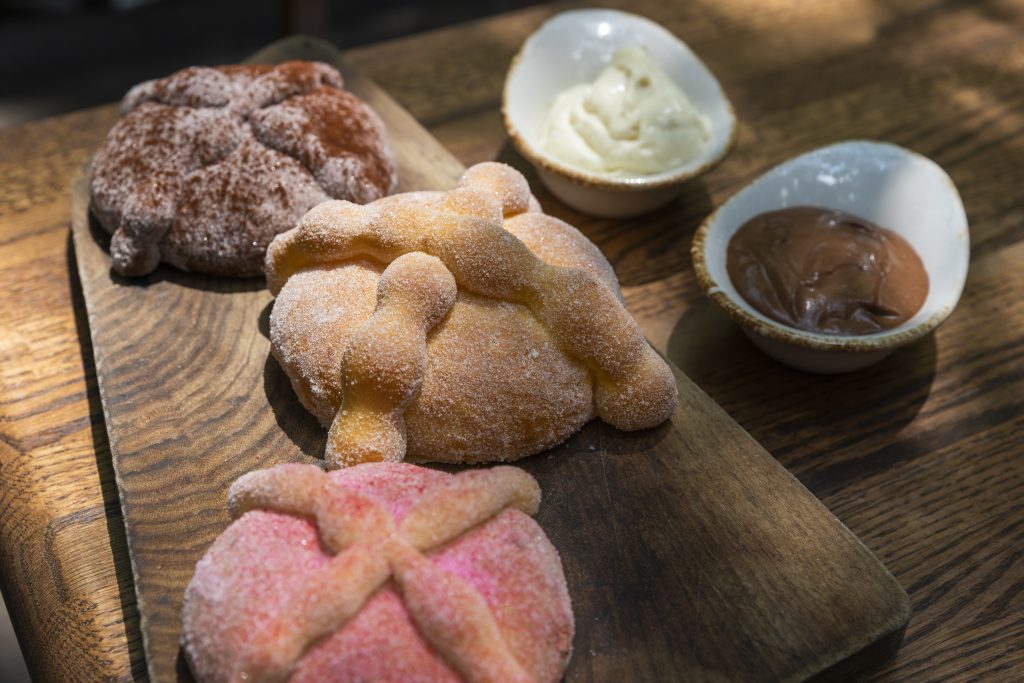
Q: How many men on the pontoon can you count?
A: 0